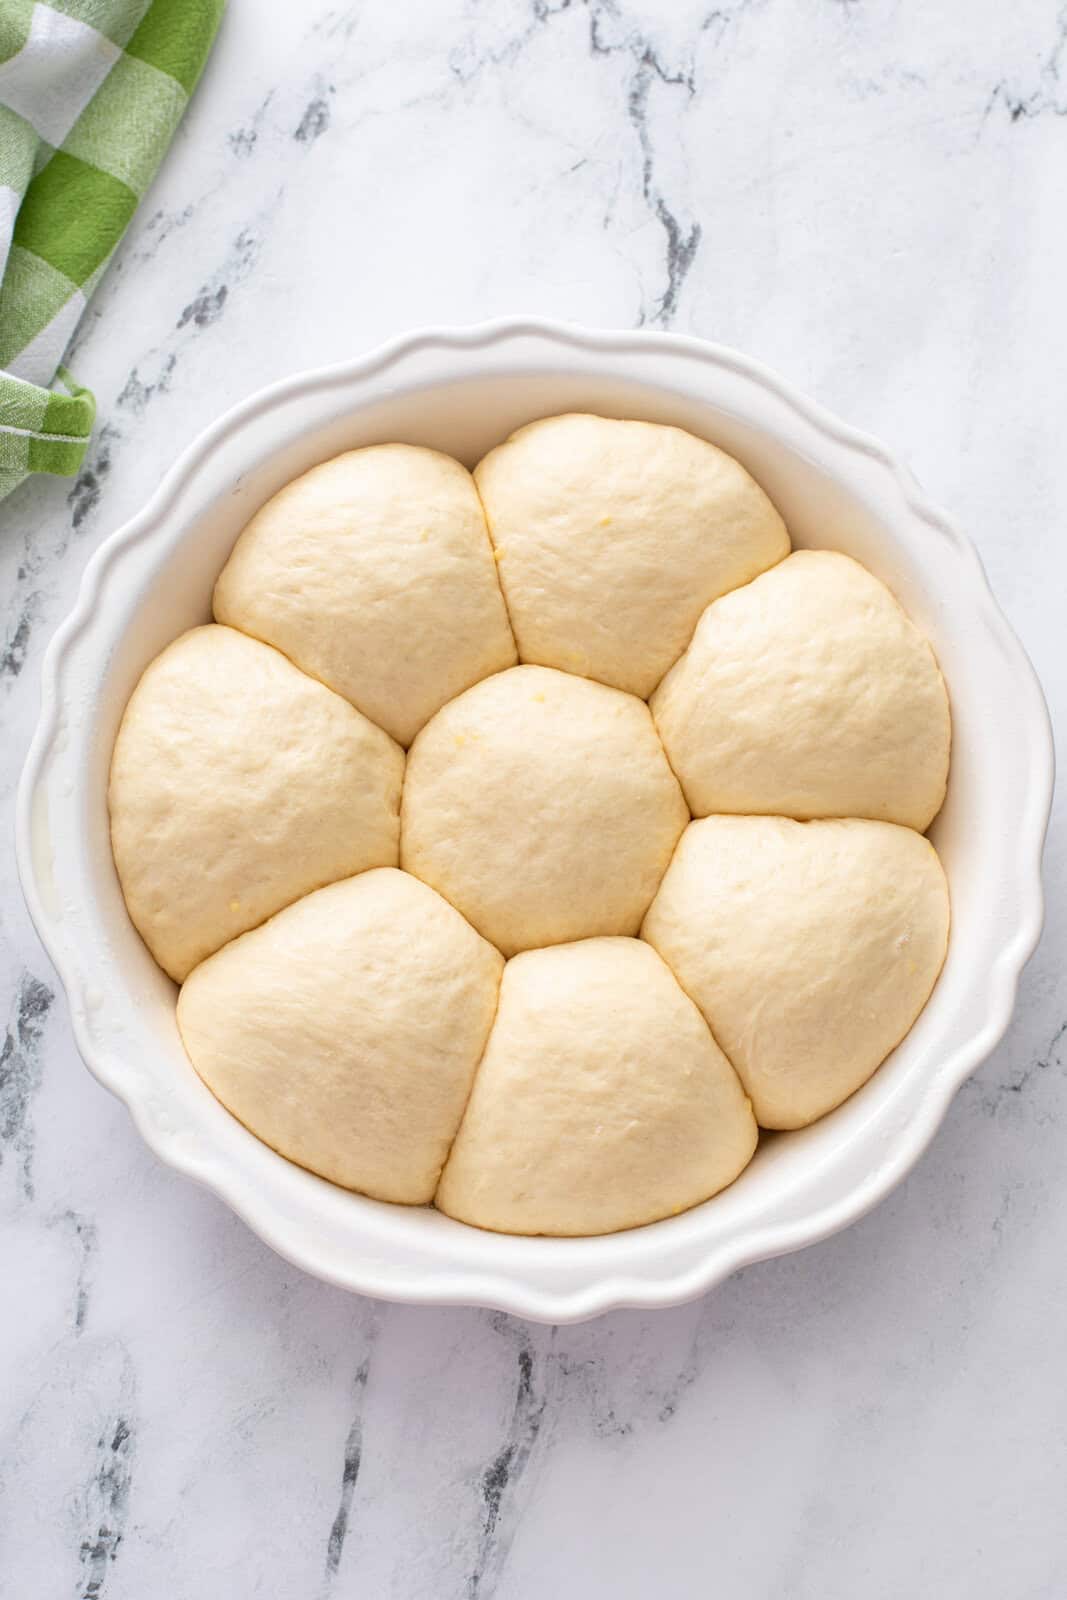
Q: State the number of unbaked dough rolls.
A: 8